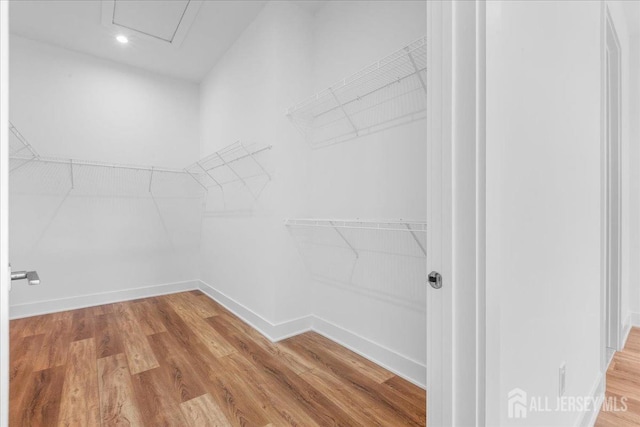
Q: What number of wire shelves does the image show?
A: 5